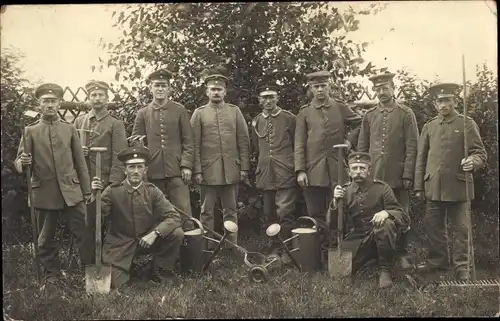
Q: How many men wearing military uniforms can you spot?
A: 10